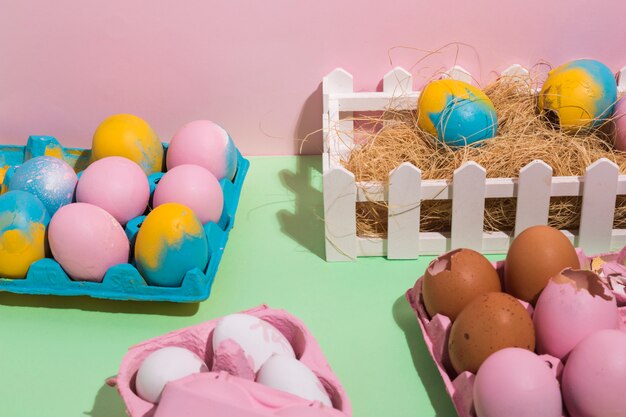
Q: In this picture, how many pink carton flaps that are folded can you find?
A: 1